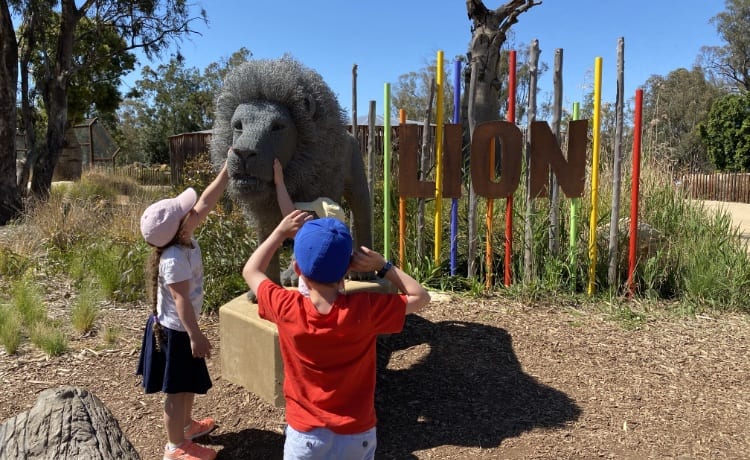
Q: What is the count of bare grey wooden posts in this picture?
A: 7